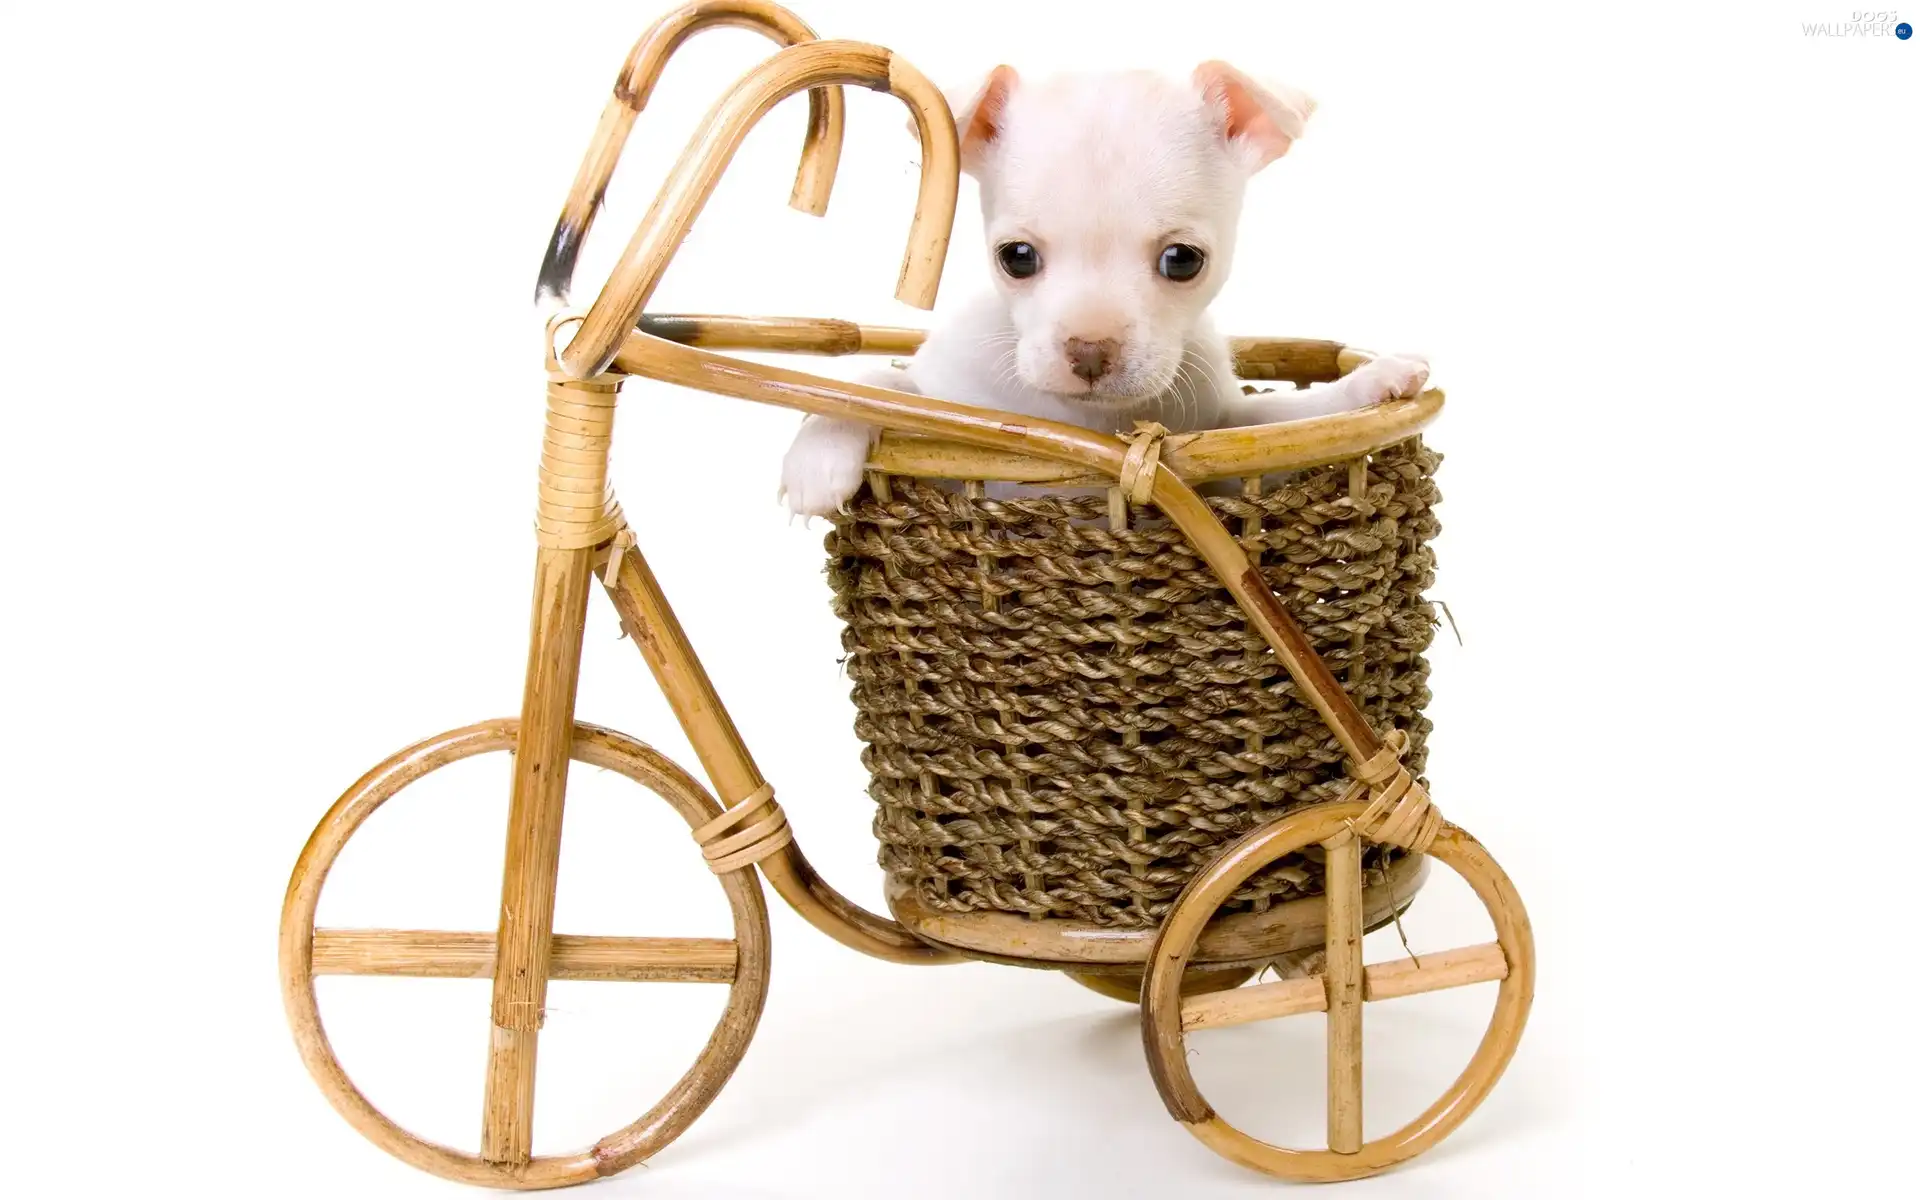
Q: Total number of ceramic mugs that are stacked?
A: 0